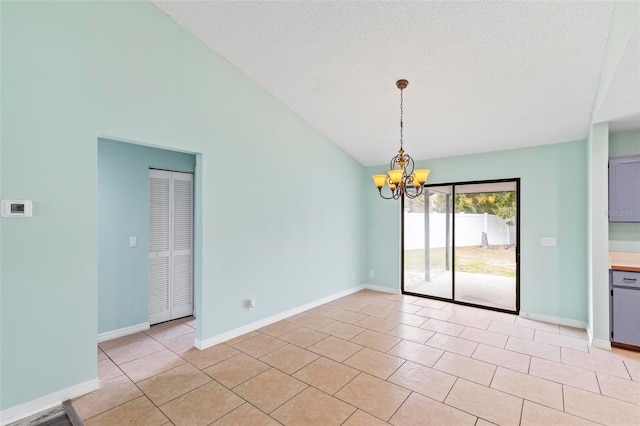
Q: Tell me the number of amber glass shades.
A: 5